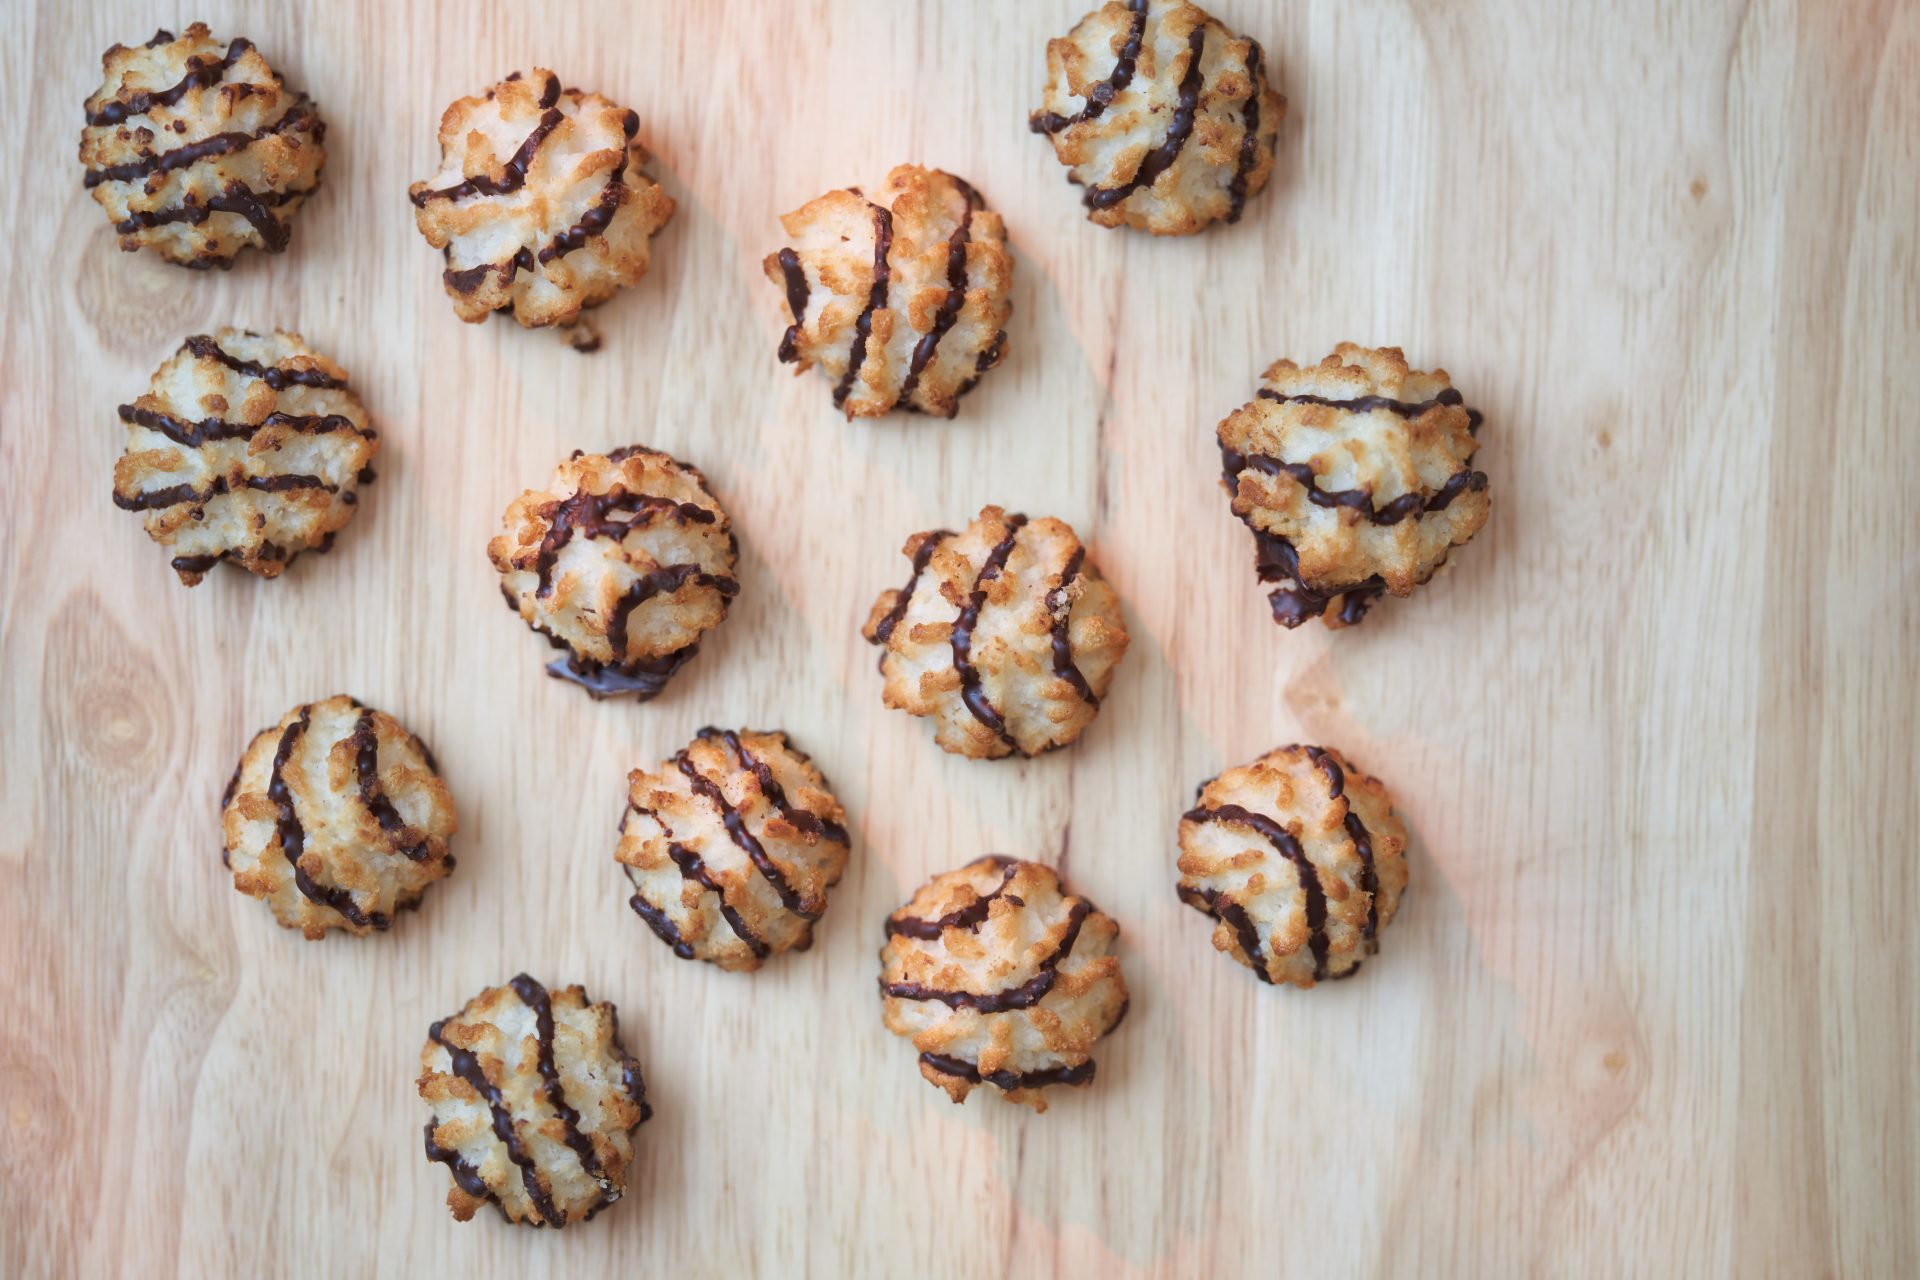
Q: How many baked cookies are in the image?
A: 13